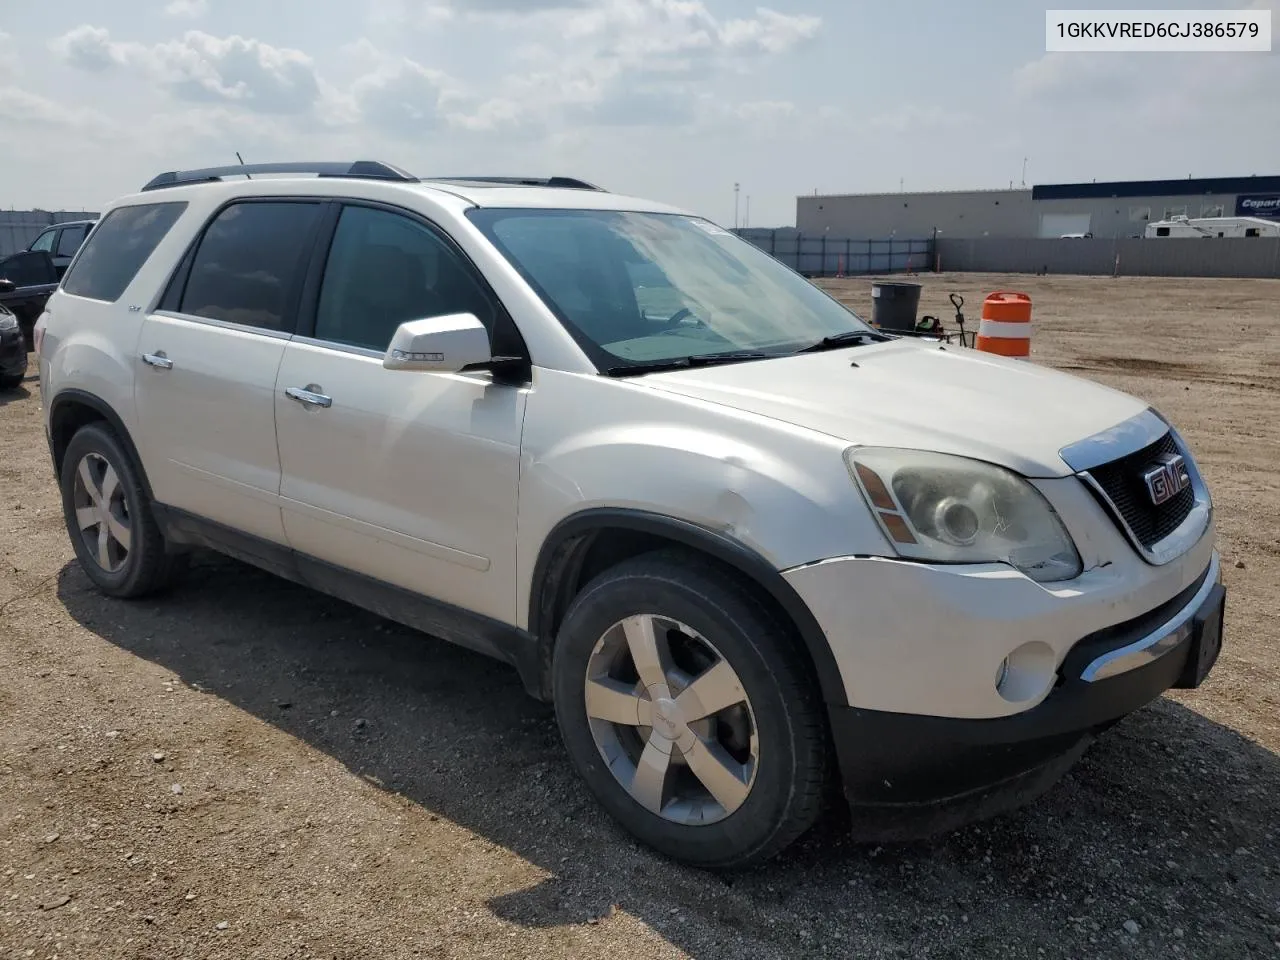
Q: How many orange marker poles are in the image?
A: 4